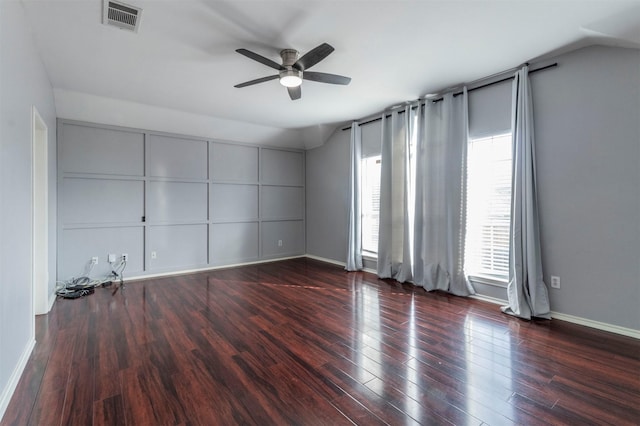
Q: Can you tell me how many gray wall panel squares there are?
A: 12